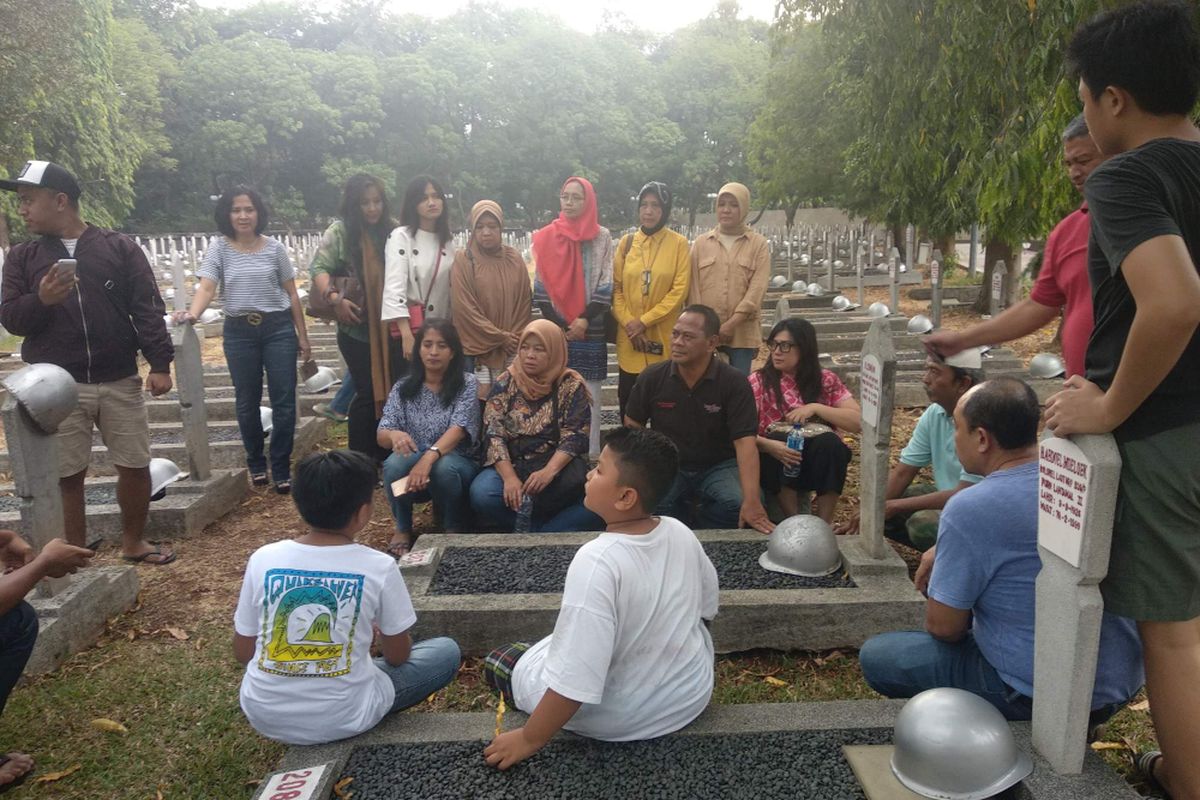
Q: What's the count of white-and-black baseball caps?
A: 1